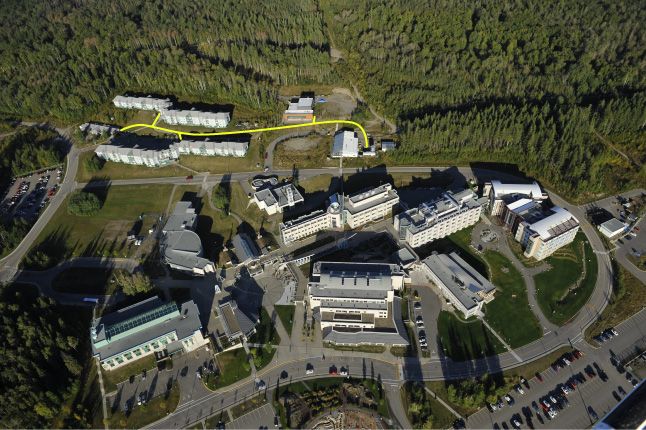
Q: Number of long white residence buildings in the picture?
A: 4